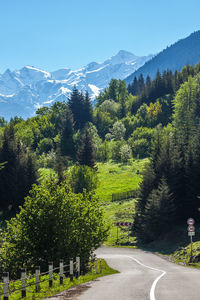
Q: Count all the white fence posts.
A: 7